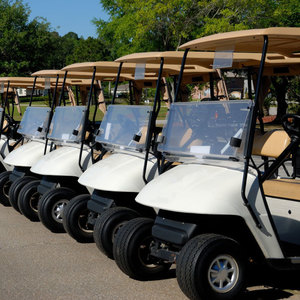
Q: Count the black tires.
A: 8